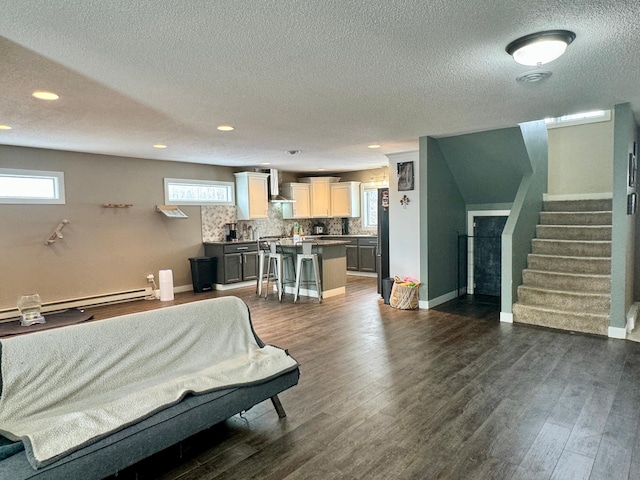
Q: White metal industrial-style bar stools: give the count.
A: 3